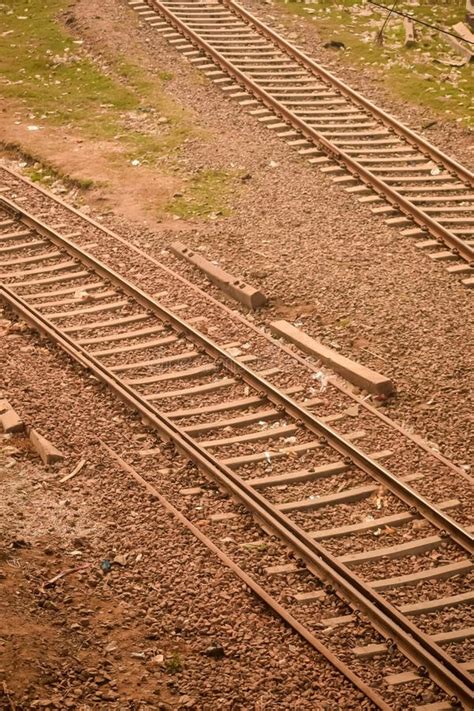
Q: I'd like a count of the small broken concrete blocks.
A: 2